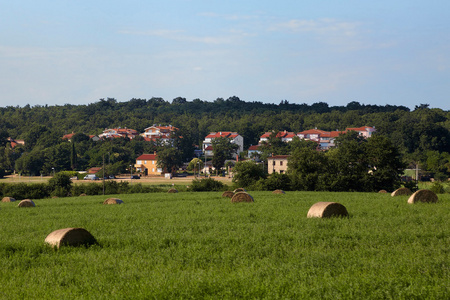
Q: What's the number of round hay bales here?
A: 15